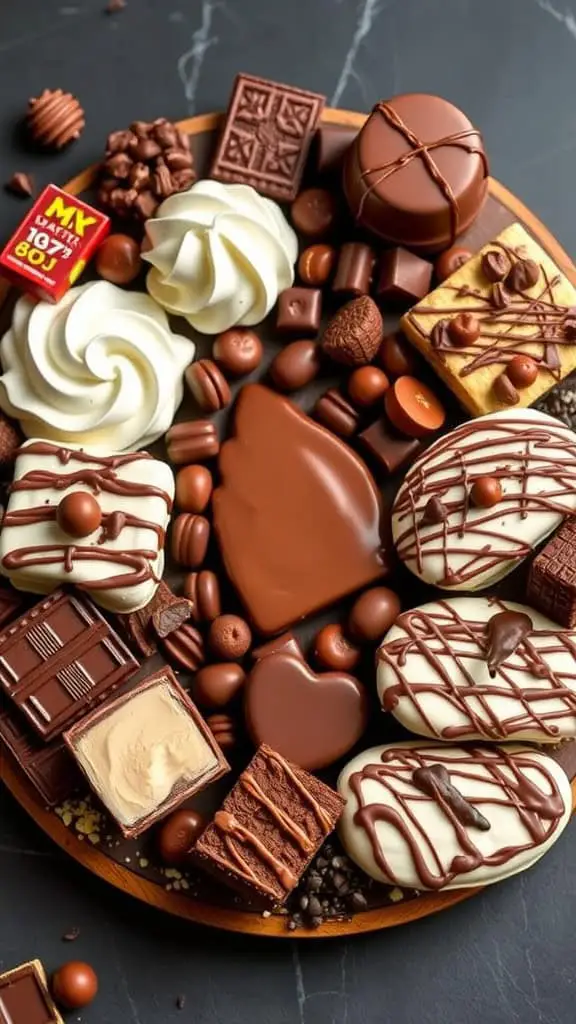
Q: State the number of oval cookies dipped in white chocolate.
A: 3